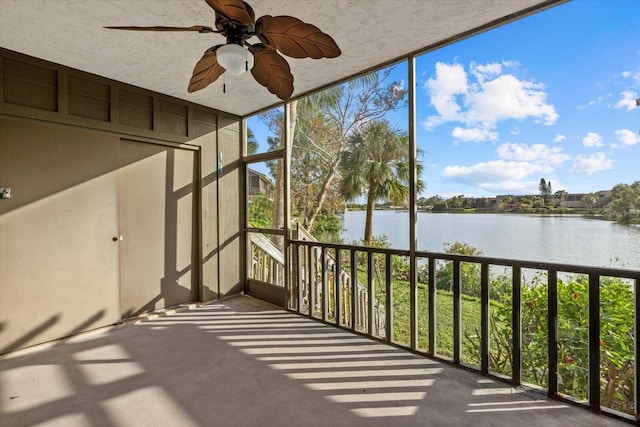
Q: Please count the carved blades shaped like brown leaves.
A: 5